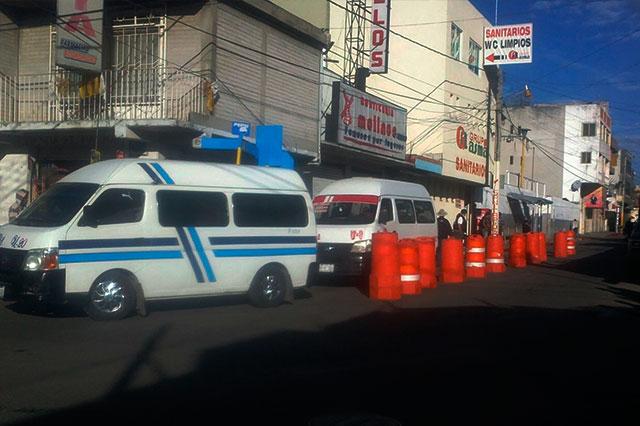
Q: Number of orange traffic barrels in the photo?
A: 11